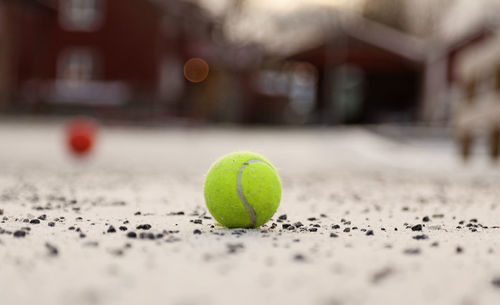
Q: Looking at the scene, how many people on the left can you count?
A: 0